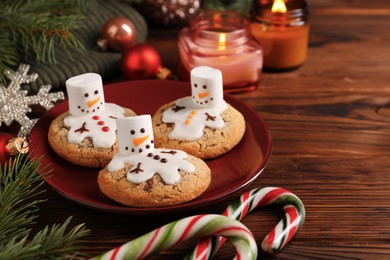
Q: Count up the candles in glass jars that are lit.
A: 2